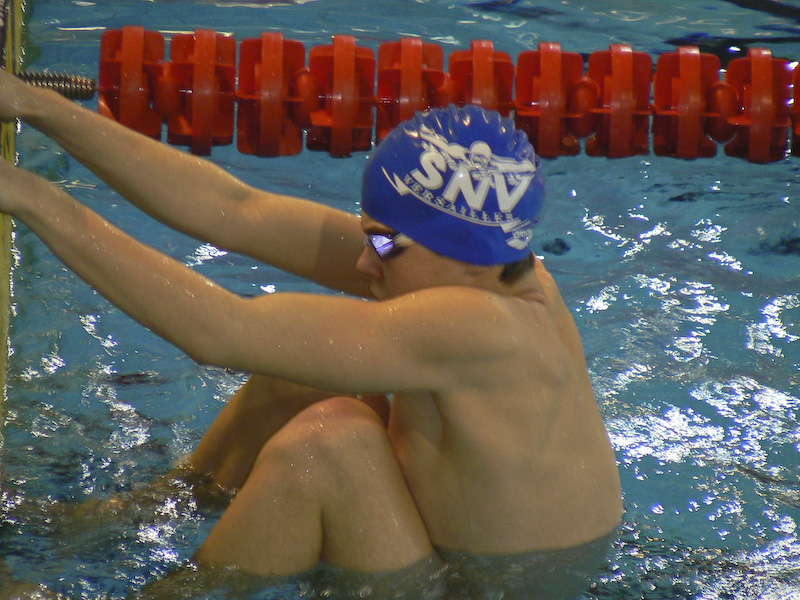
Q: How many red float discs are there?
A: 10